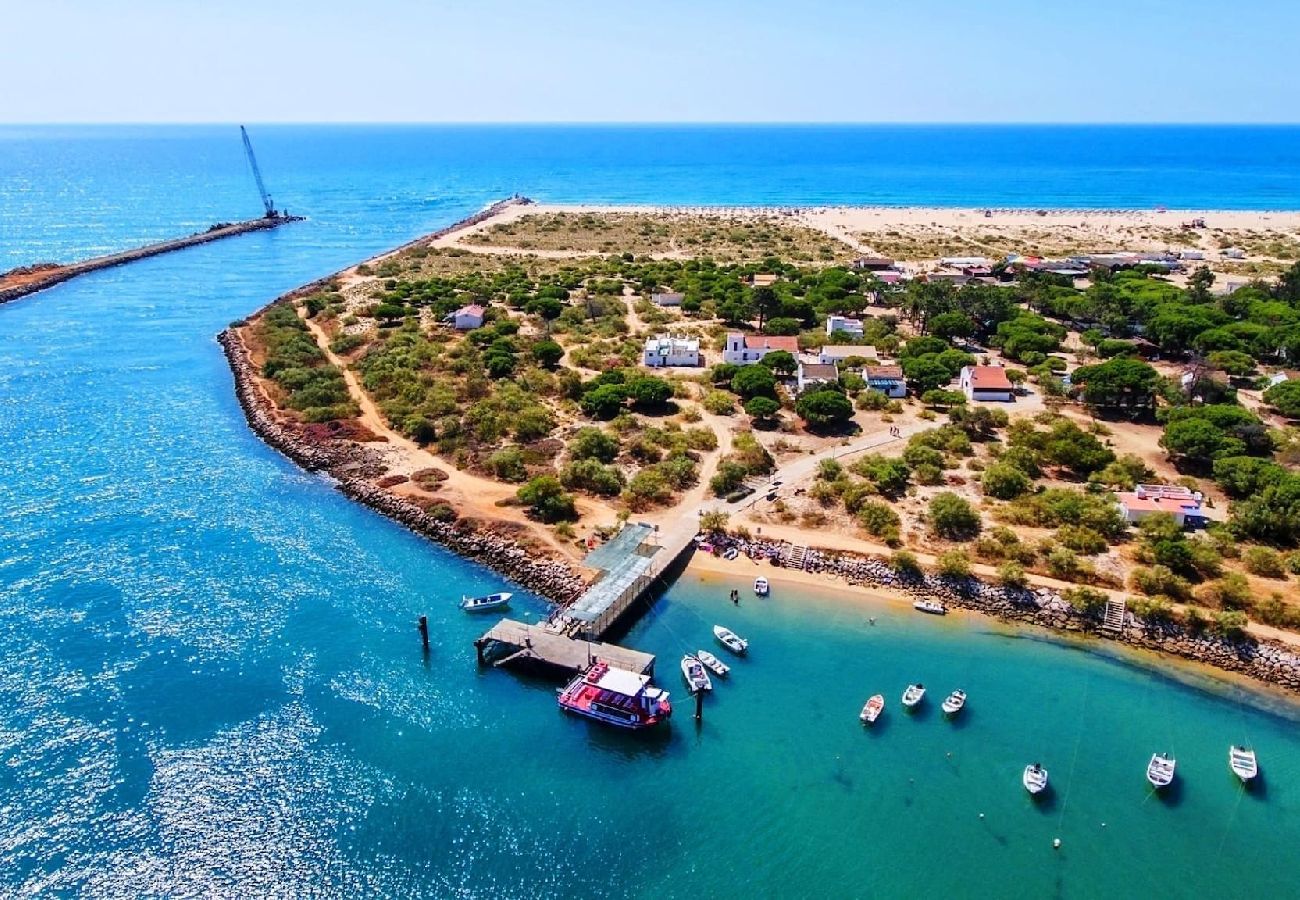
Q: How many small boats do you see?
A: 12